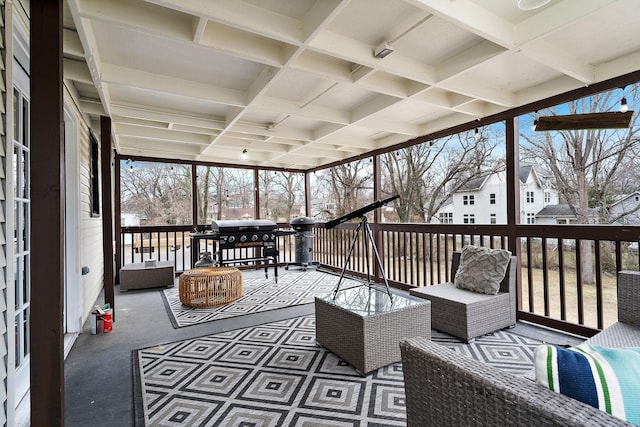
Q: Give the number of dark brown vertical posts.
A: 8